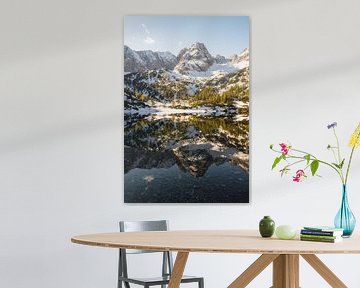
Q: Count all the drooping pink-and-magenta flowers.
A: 2